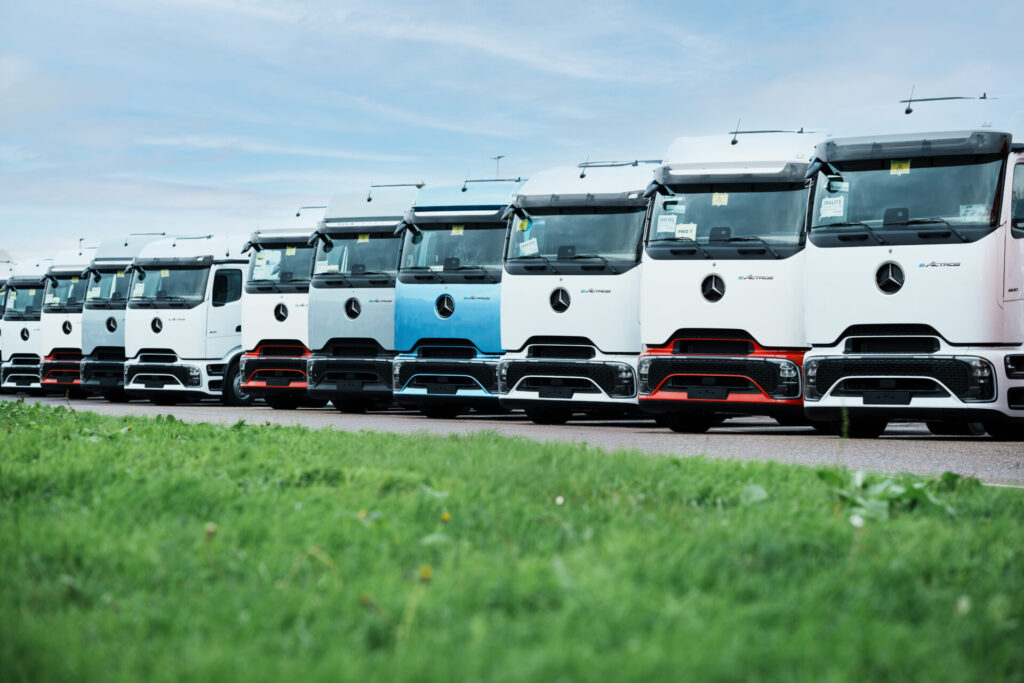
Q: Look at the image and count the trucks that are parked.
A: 11